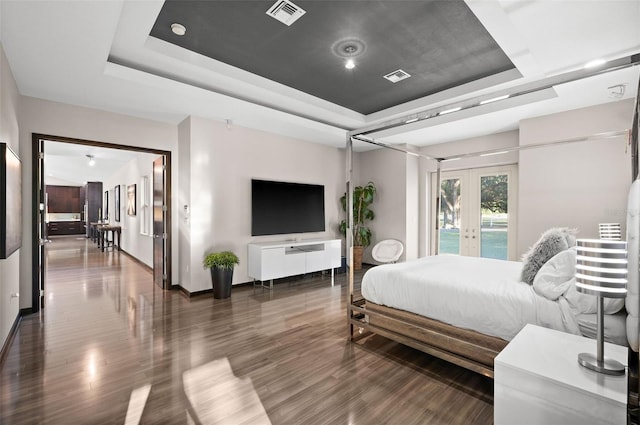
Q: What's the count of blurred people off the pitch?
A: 0